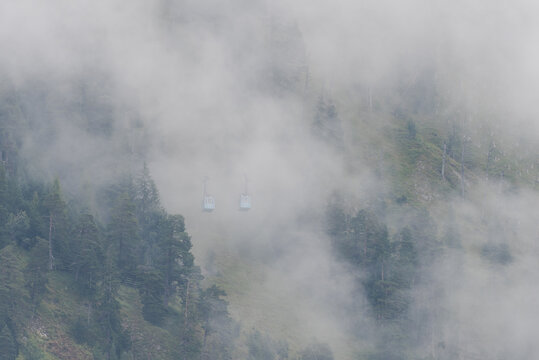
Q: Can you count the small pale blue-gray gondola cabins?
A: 2